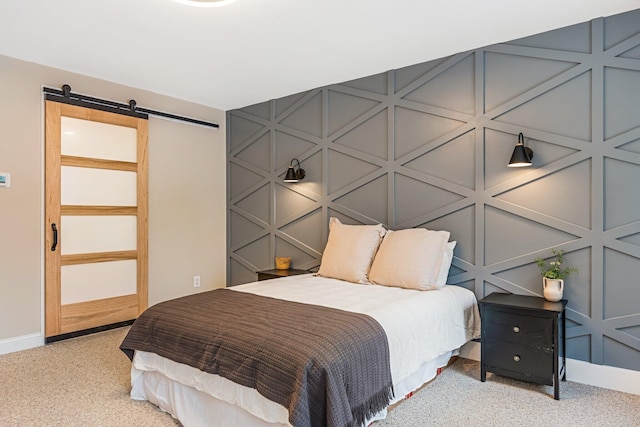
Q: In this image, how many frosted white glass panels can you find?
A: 4